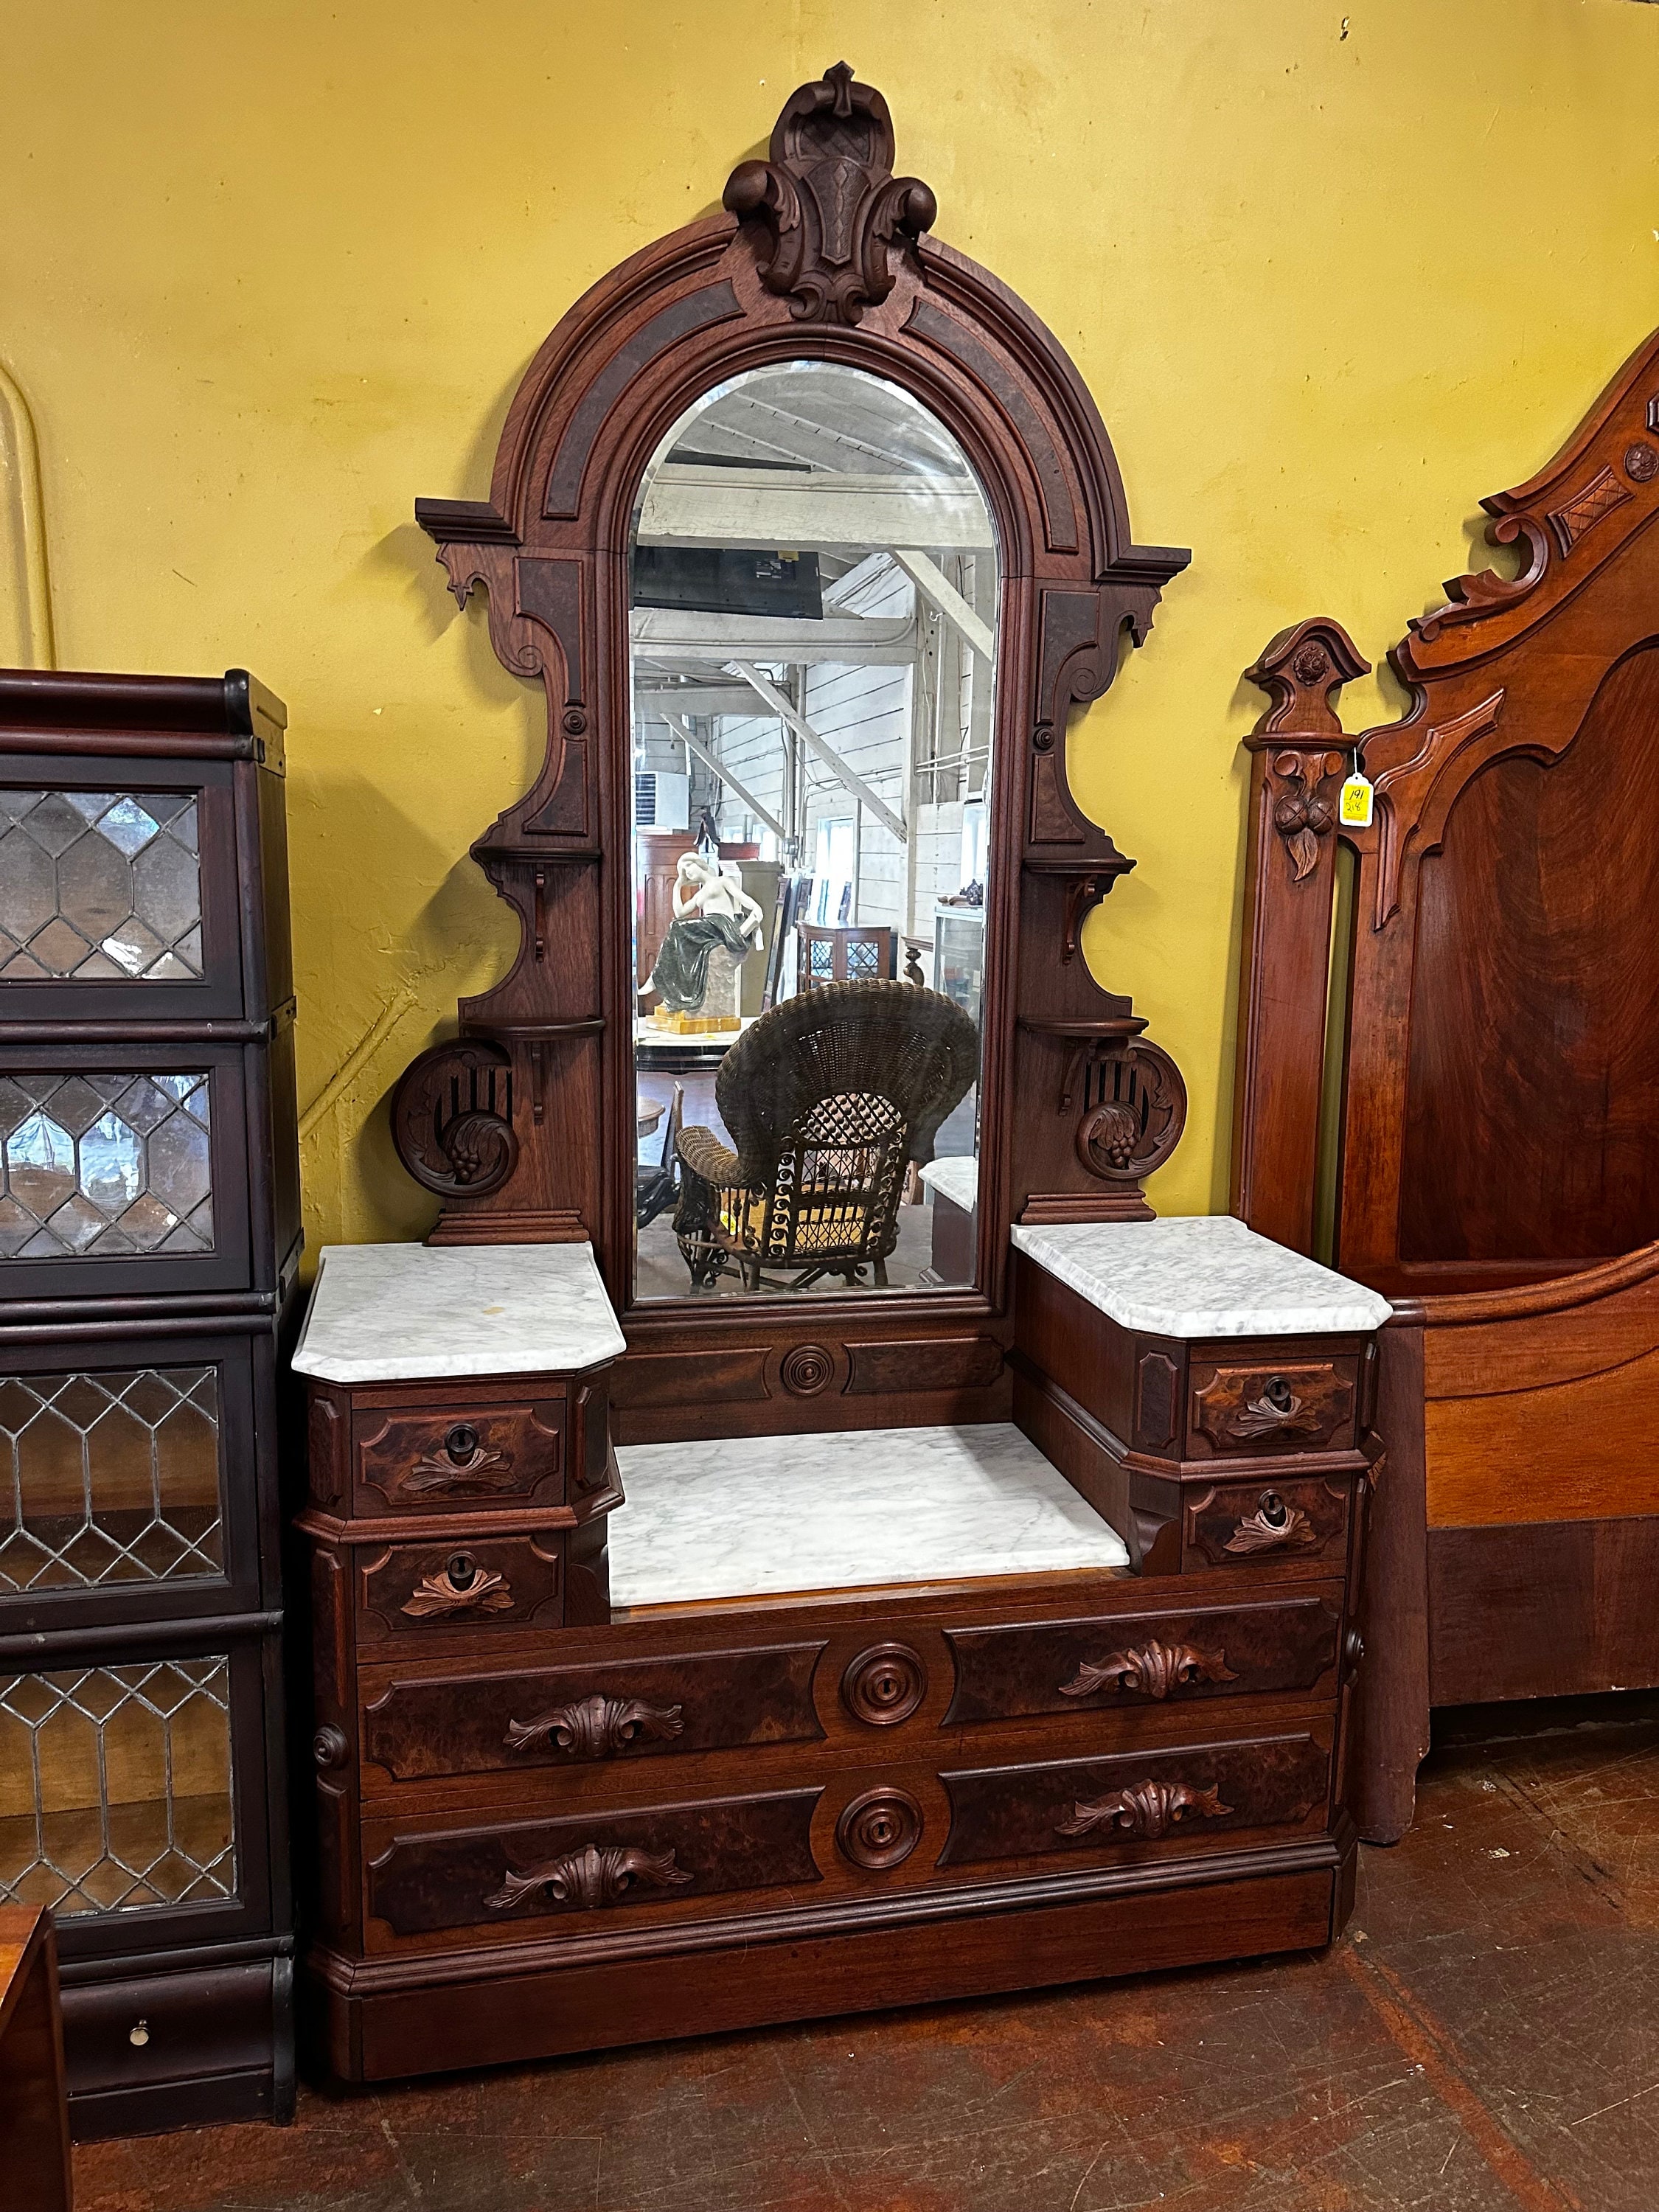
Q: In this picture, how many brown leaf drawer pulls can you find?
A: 8